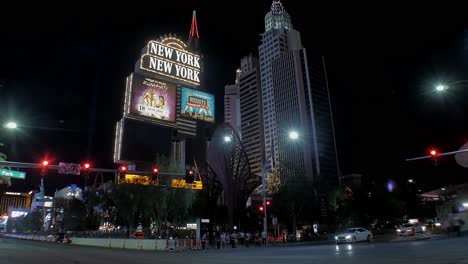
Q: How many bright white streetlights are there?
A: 4